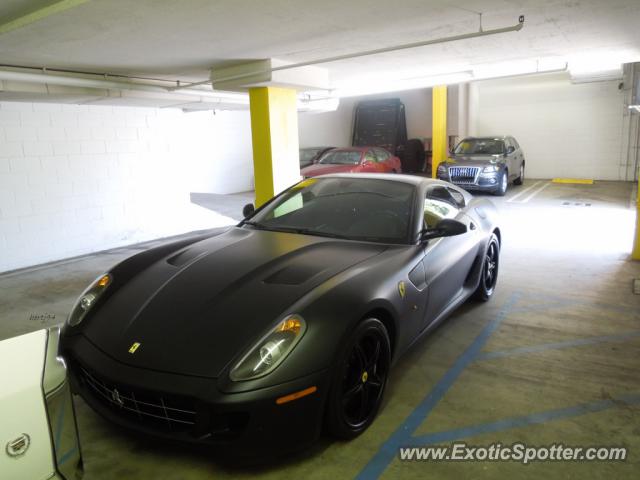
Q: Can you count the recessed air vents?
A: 2